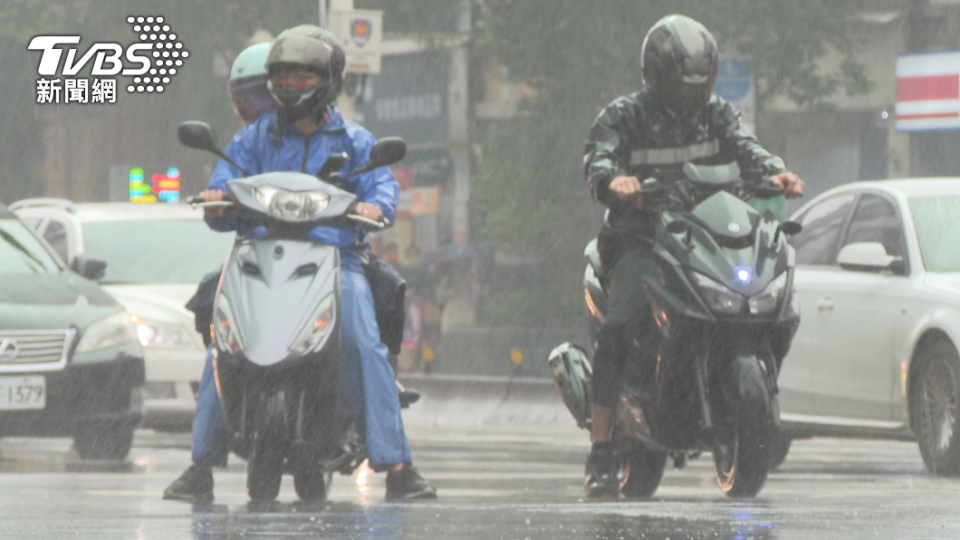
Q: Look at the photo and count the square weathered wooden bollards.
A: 0